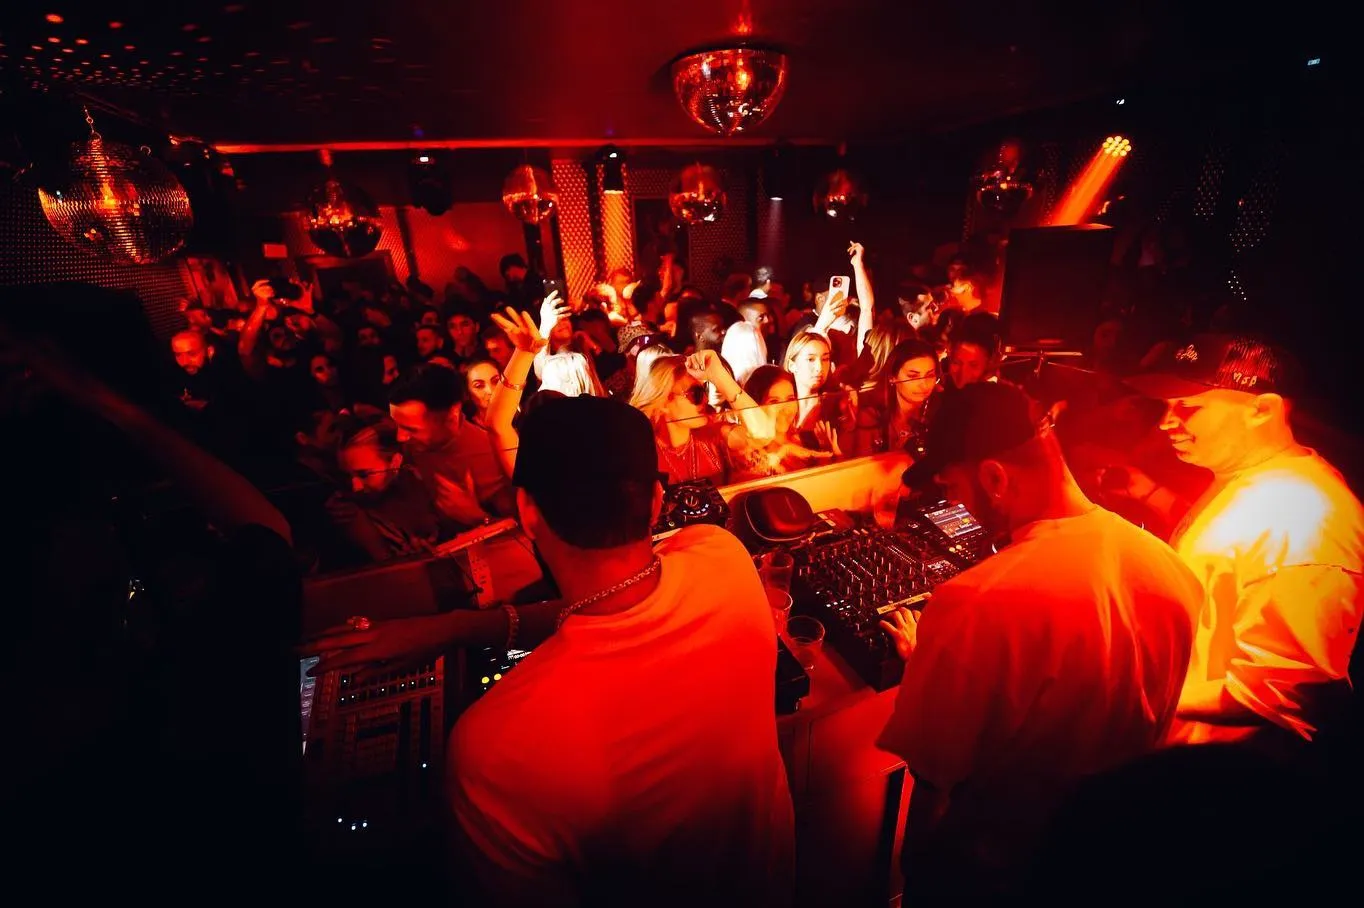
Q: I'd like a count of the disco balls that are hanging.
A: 7